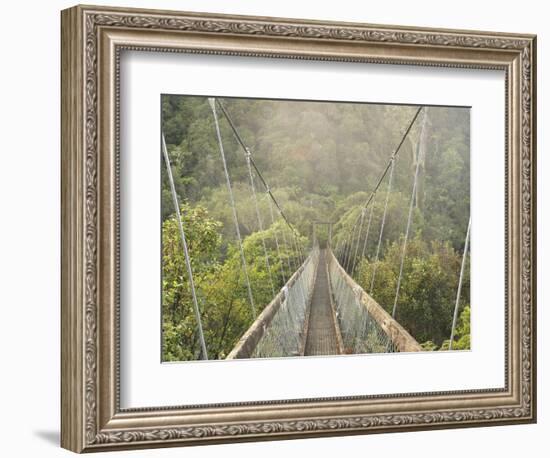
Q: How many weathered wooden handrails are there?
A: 2